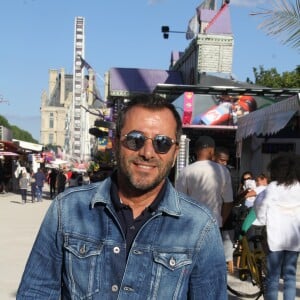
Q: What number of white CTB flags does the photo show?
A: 0